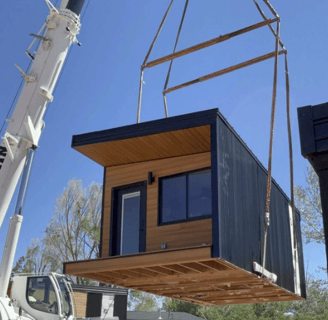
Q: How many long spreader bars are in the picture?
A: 2